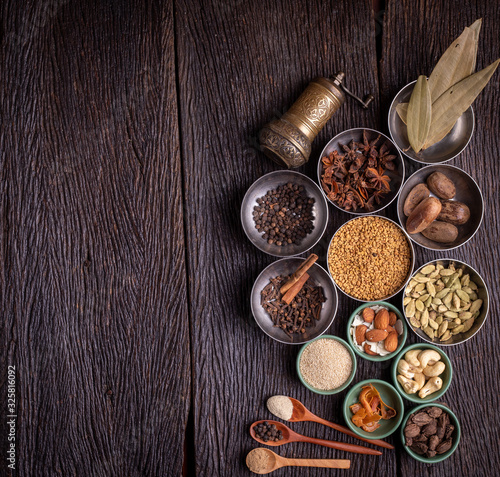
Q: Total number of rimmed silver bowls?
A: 7